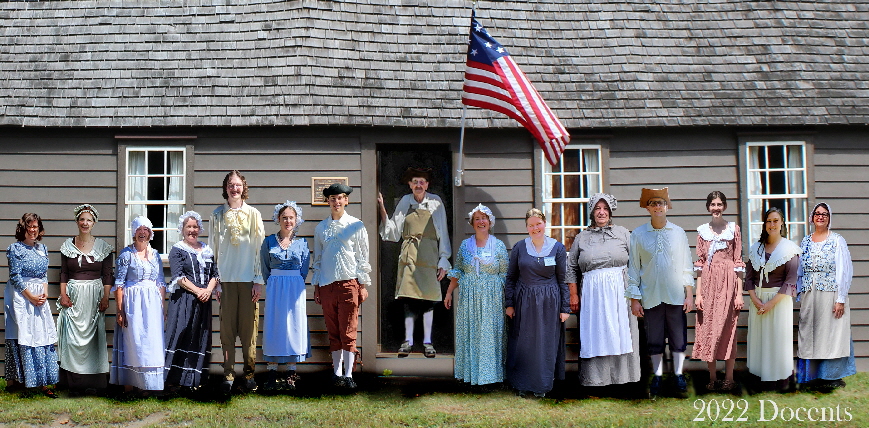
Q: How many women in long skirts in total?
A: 11